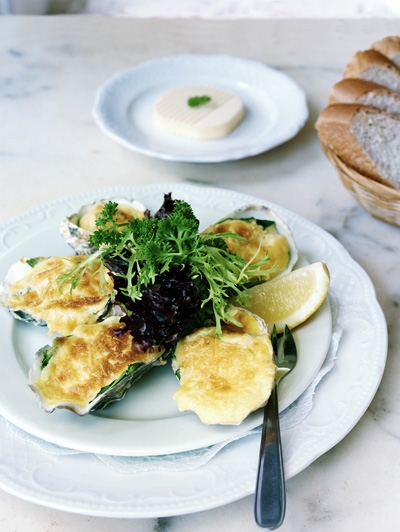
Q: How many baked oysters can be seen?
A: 5